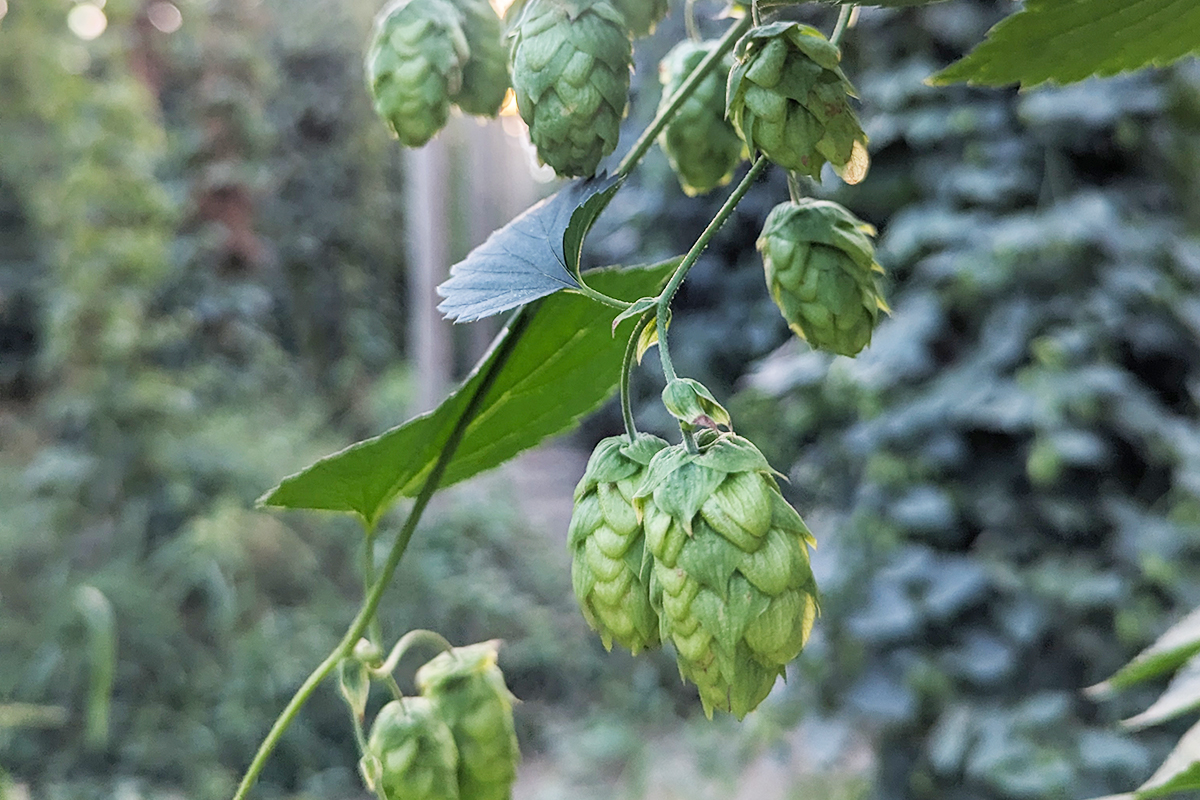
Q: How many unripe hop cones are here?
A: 11